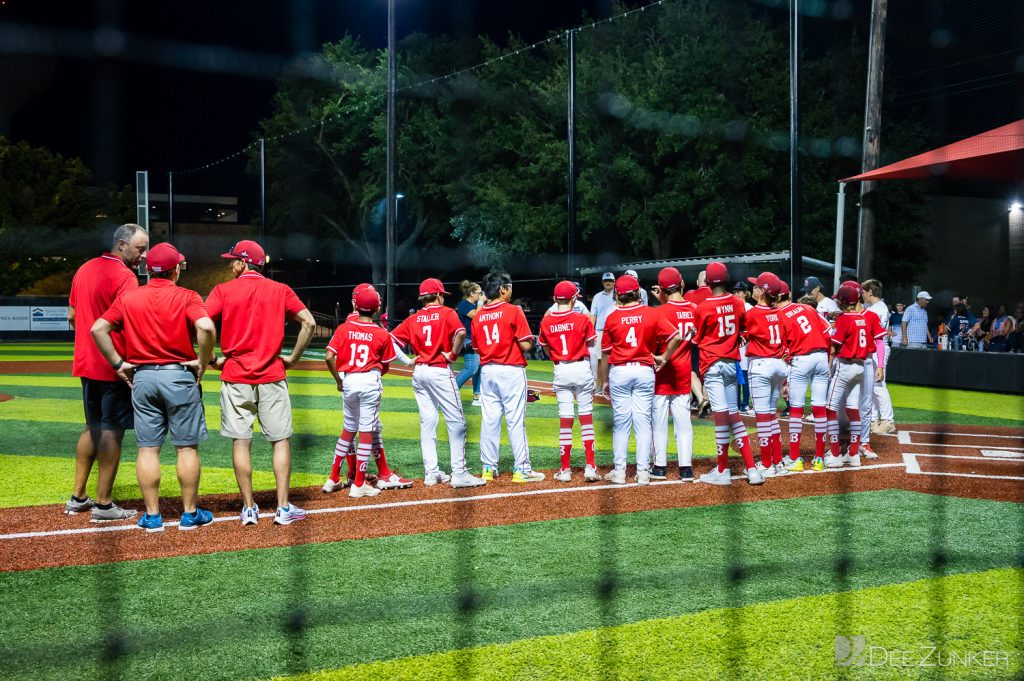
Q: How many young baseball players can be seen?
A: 12